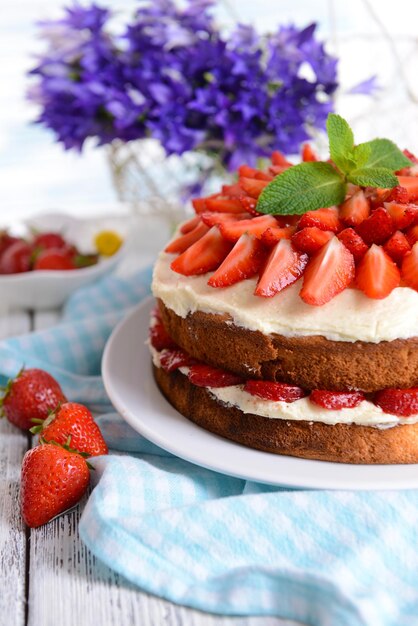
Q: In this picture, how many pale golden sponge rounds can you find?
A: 2